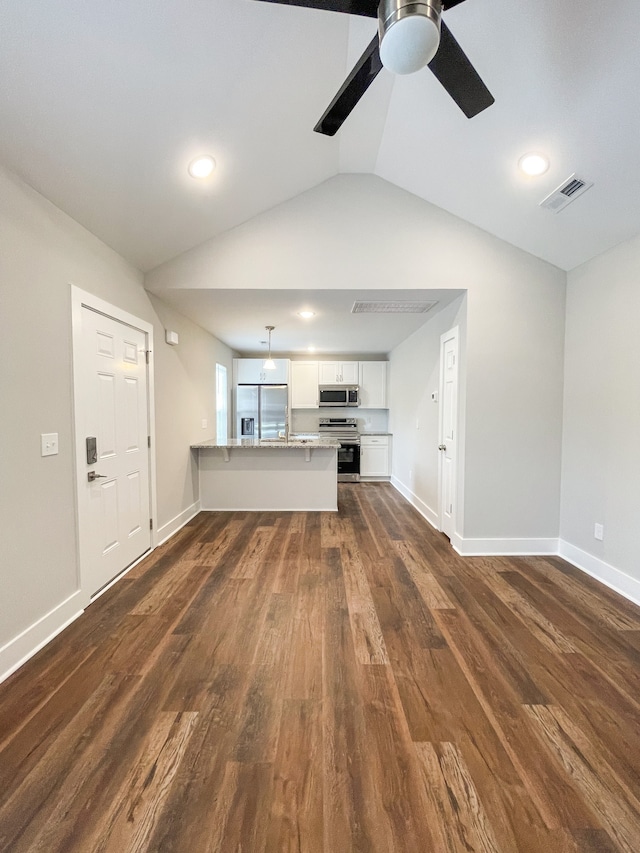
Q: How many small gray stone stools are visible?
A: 0